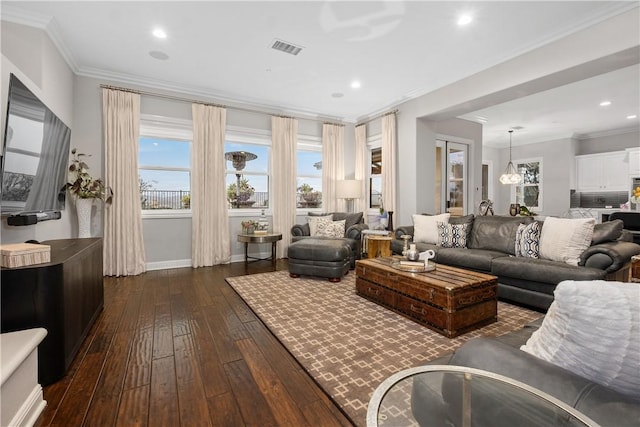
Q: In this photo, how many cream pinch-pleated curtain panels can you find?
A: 6